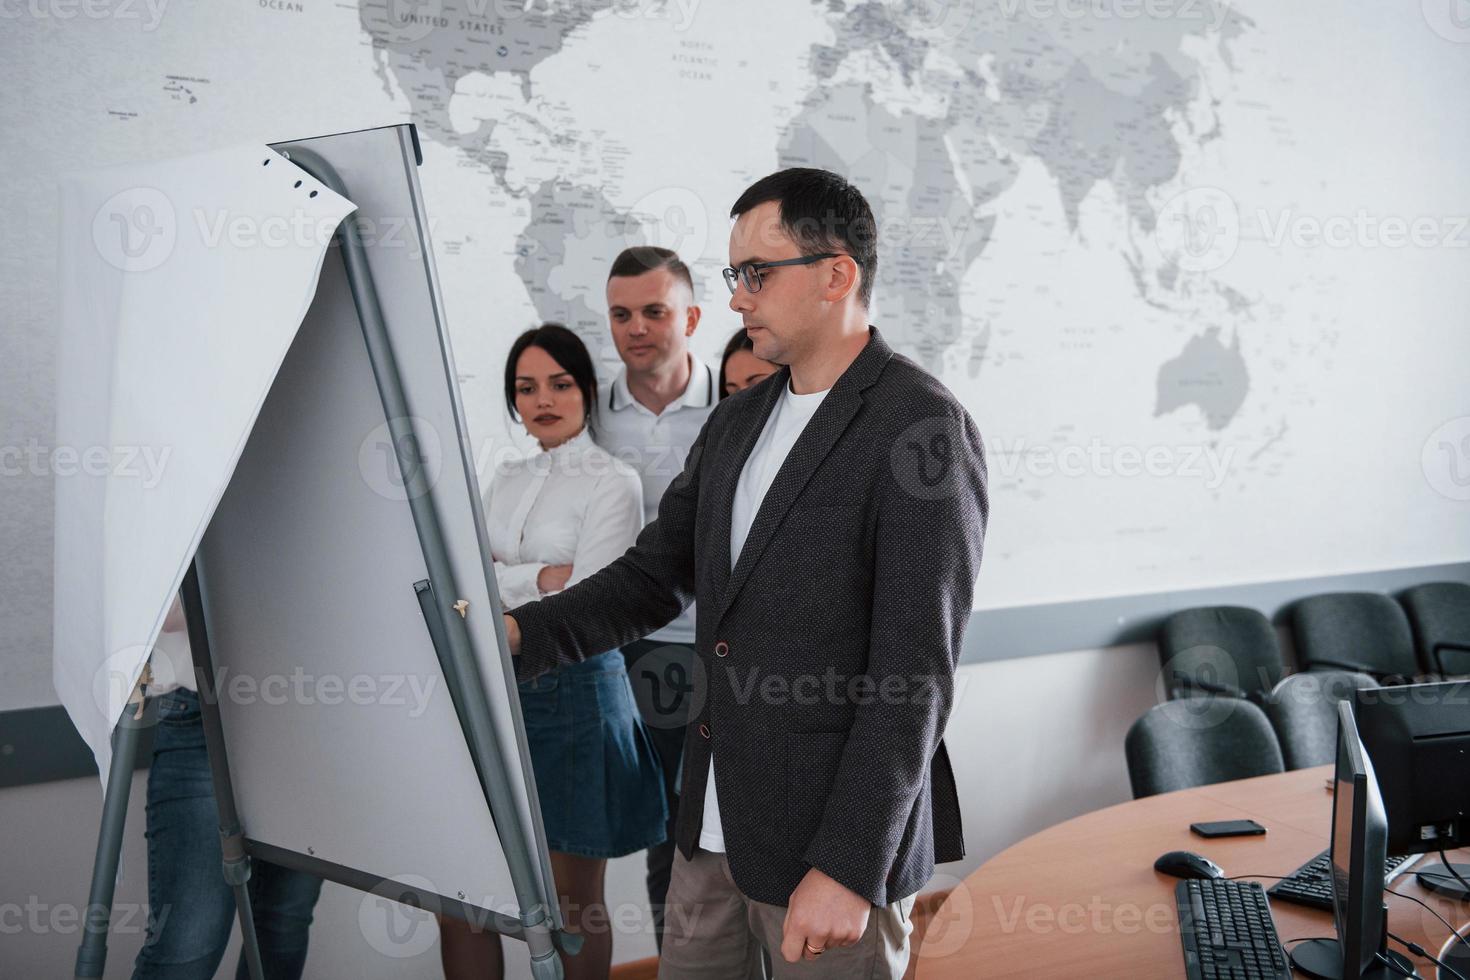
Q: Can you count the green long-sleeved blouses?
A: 0